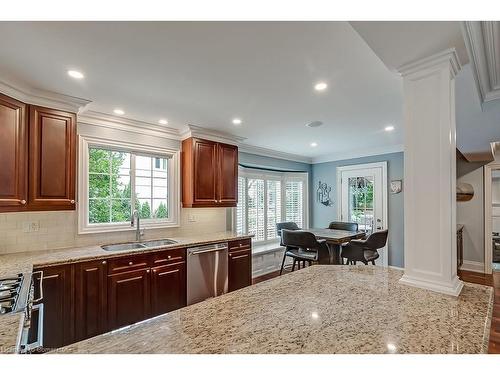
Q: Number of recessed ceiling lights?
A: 7